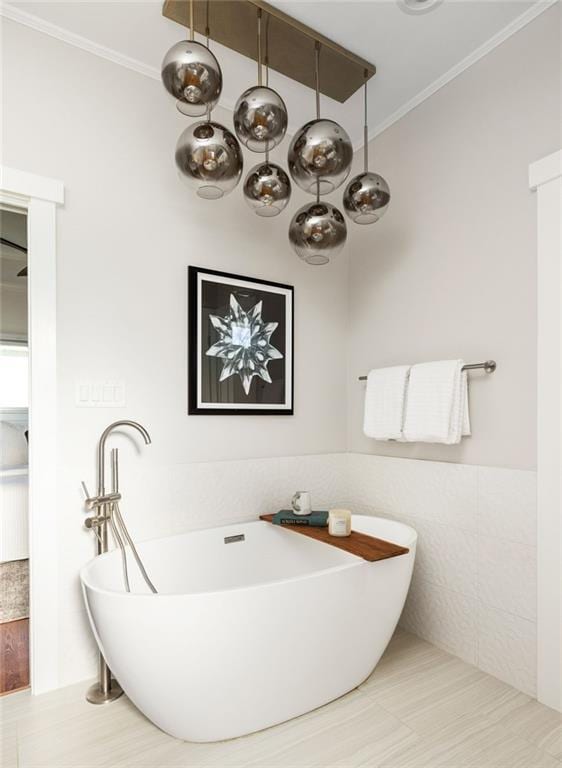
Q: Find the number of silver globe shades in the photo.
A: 7